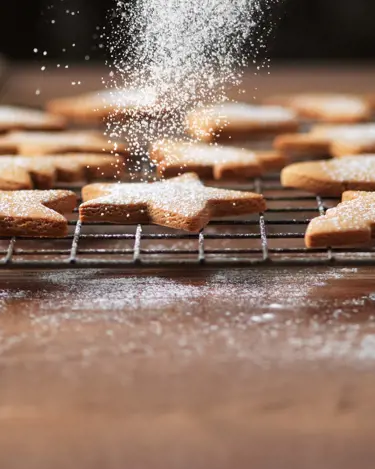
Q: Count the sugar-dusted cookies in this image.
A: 12